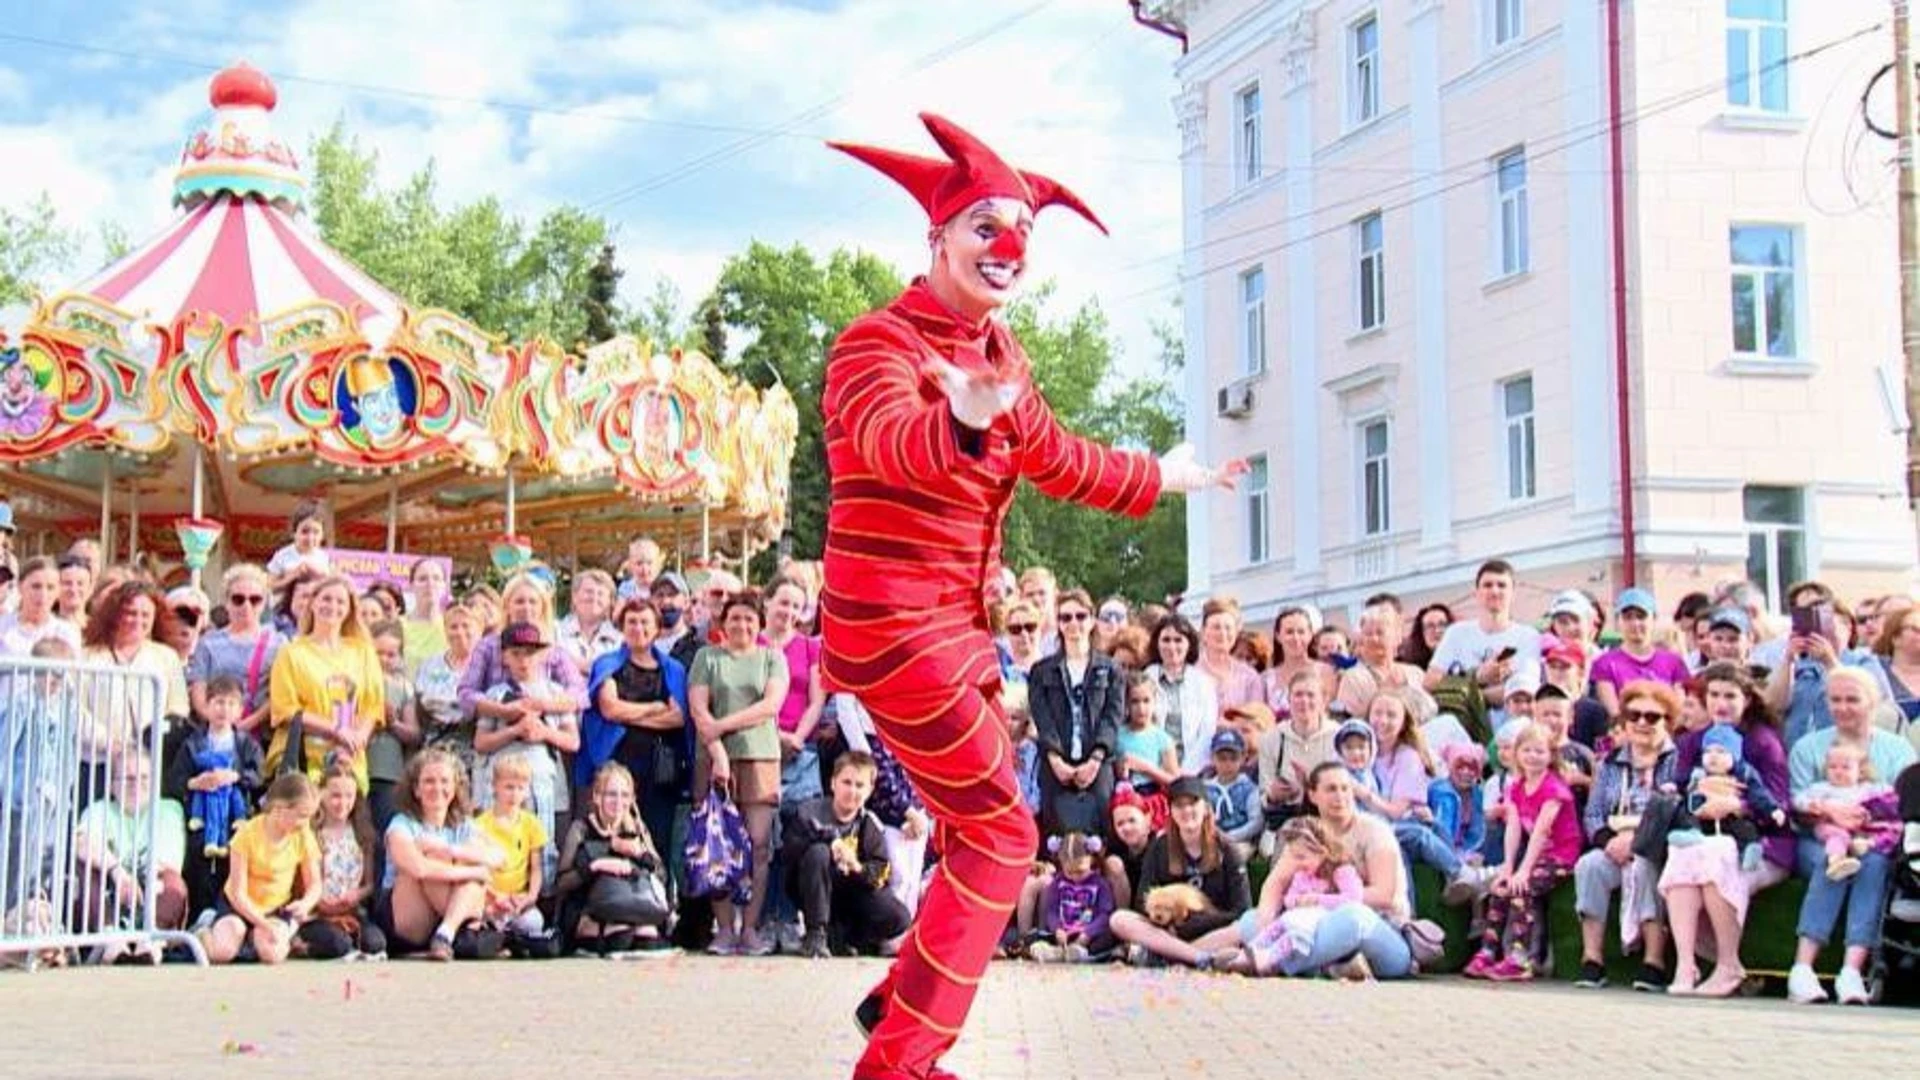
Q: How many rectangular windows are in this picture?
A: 12